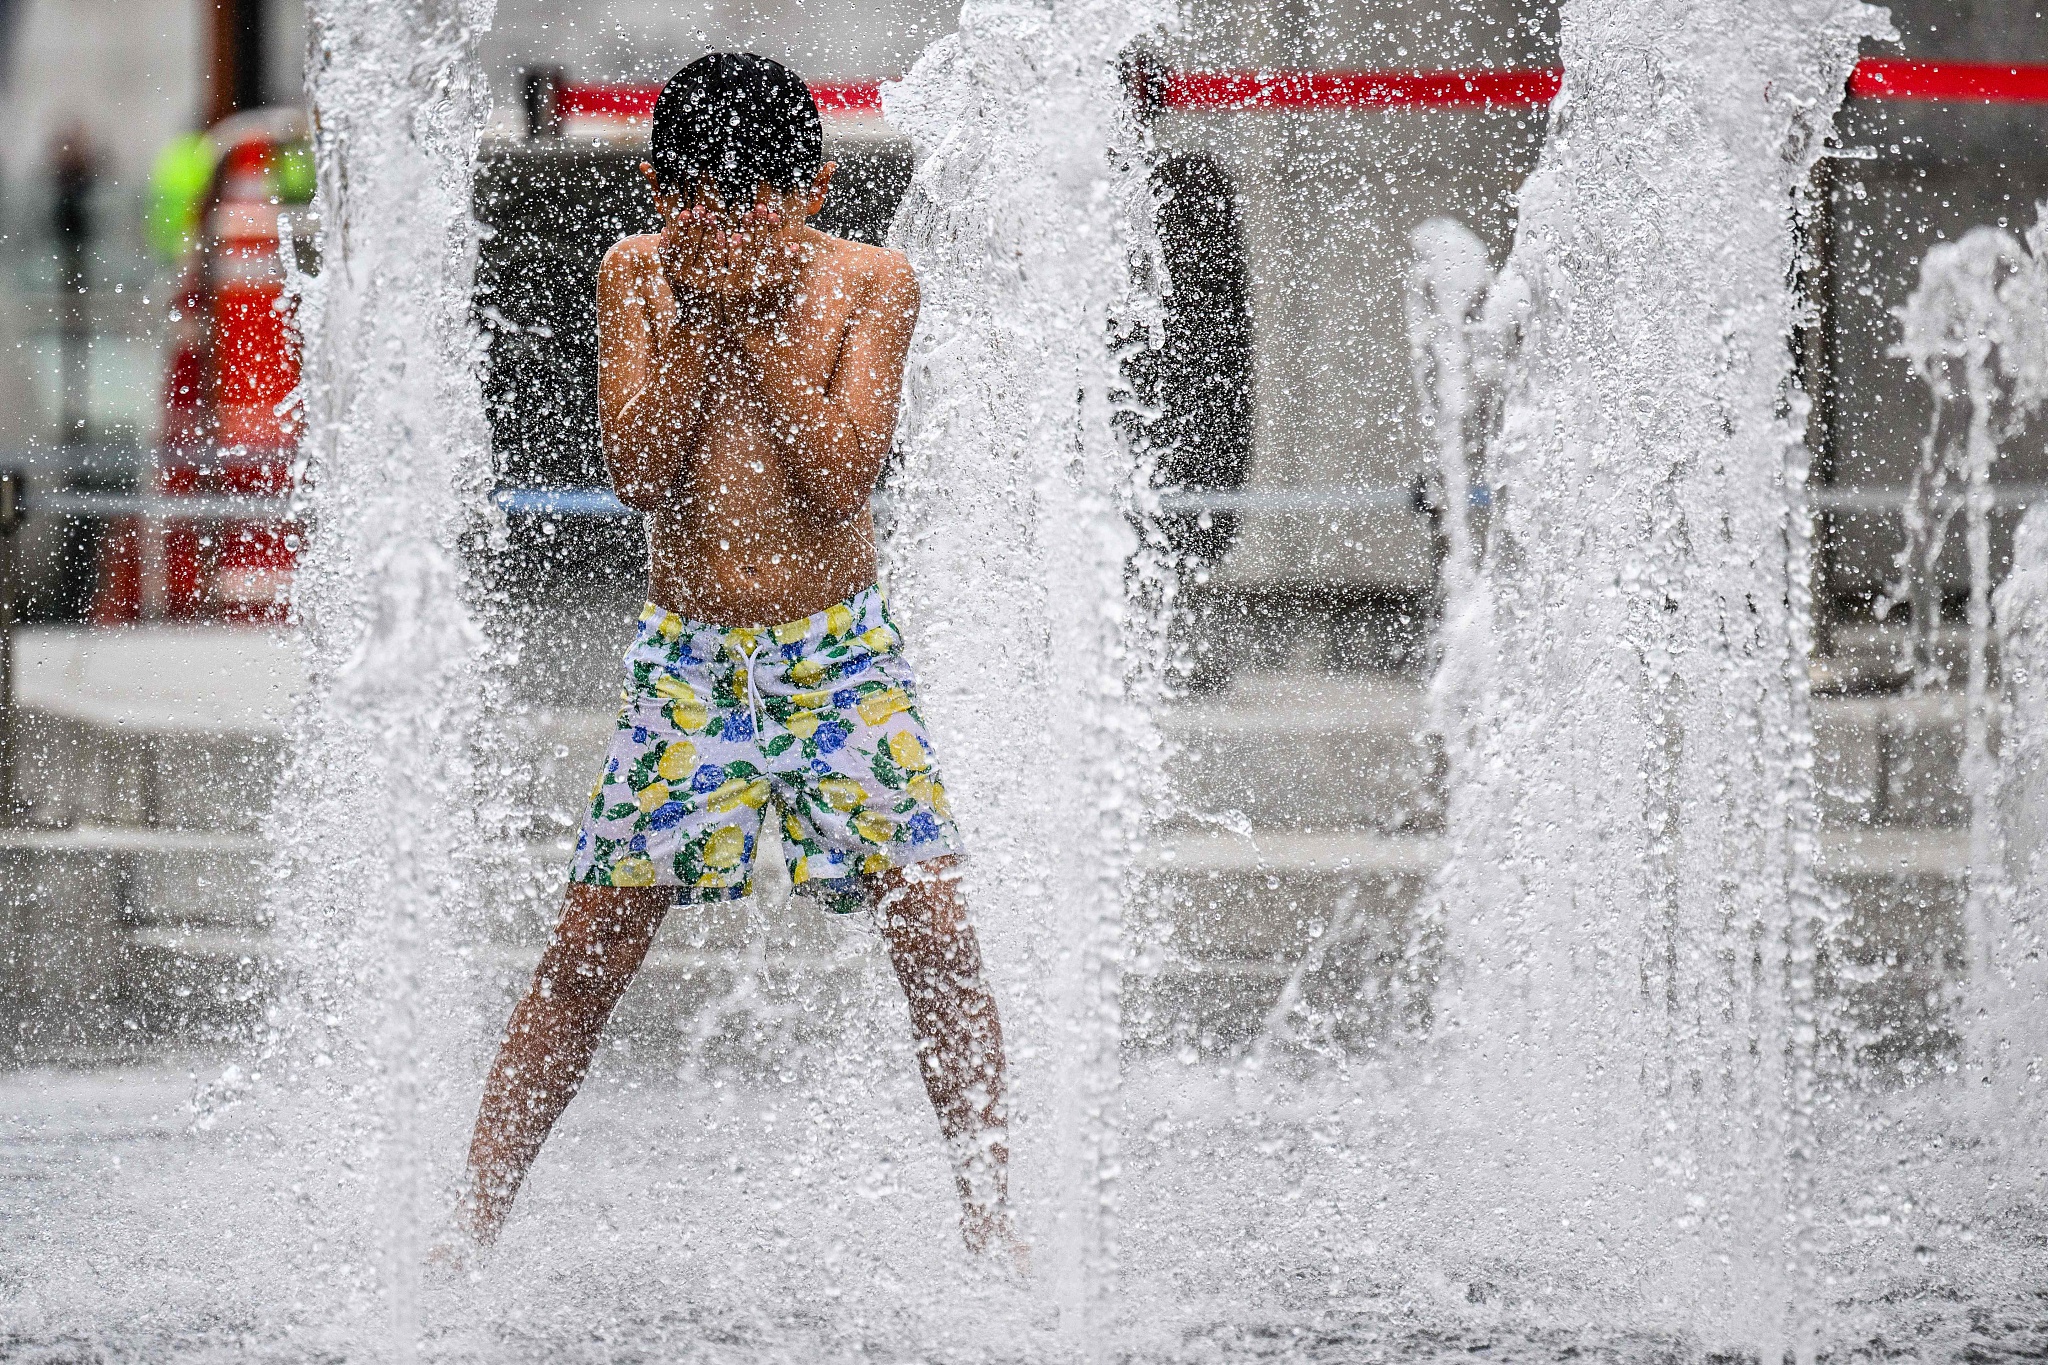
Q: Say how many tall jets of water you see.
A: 3